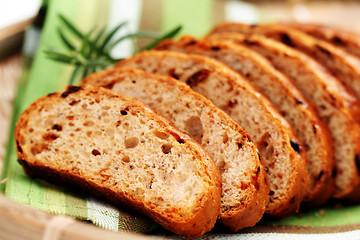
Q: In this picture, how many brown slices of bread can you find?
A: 7